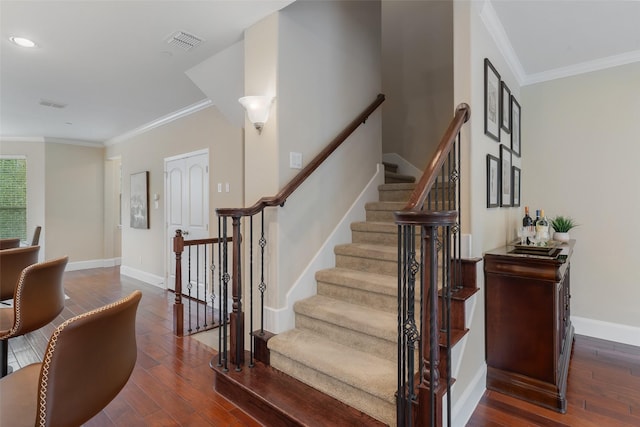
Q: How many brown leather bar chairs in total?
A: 4